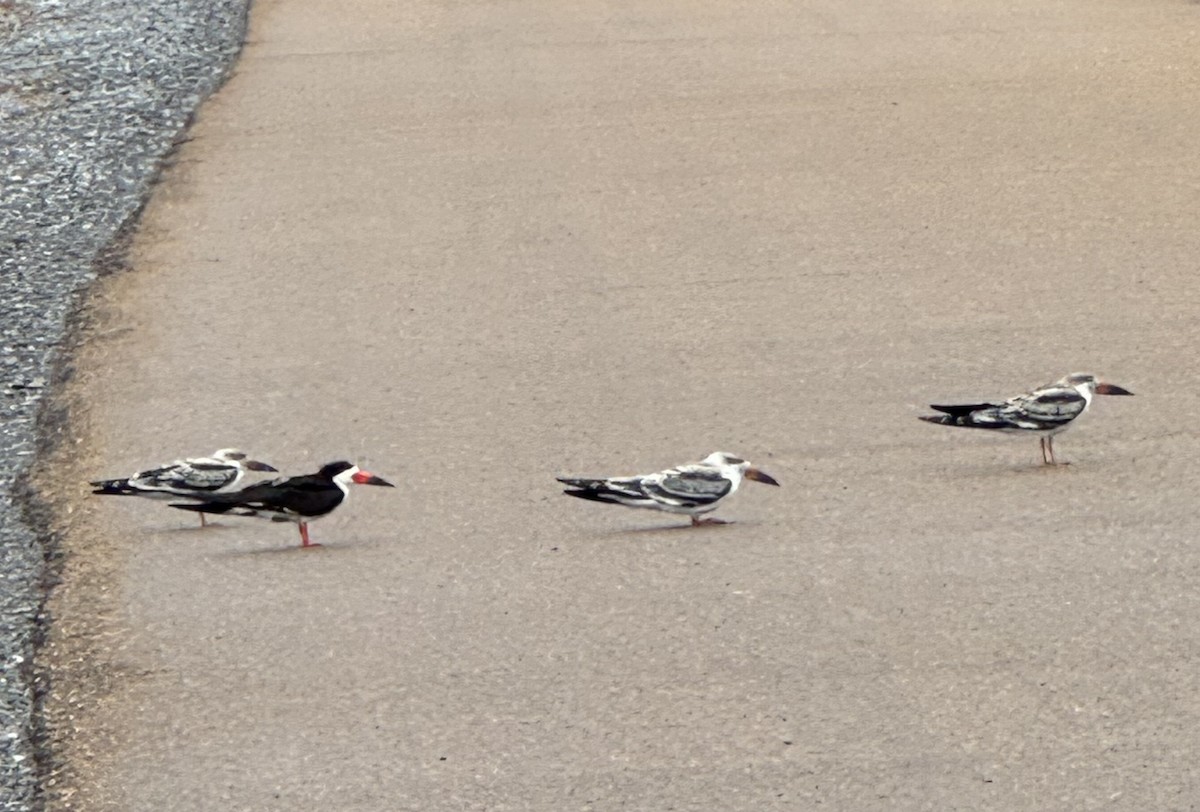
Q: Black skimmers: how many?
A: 4